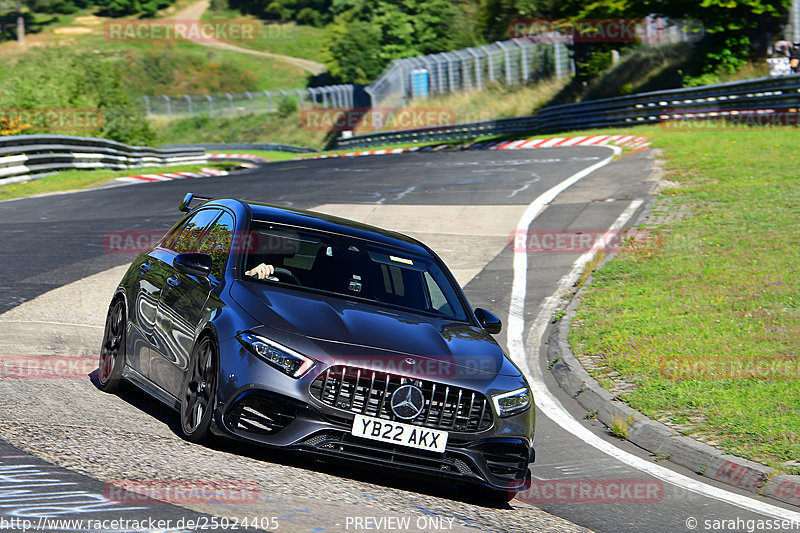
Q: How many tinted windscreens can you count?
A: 1